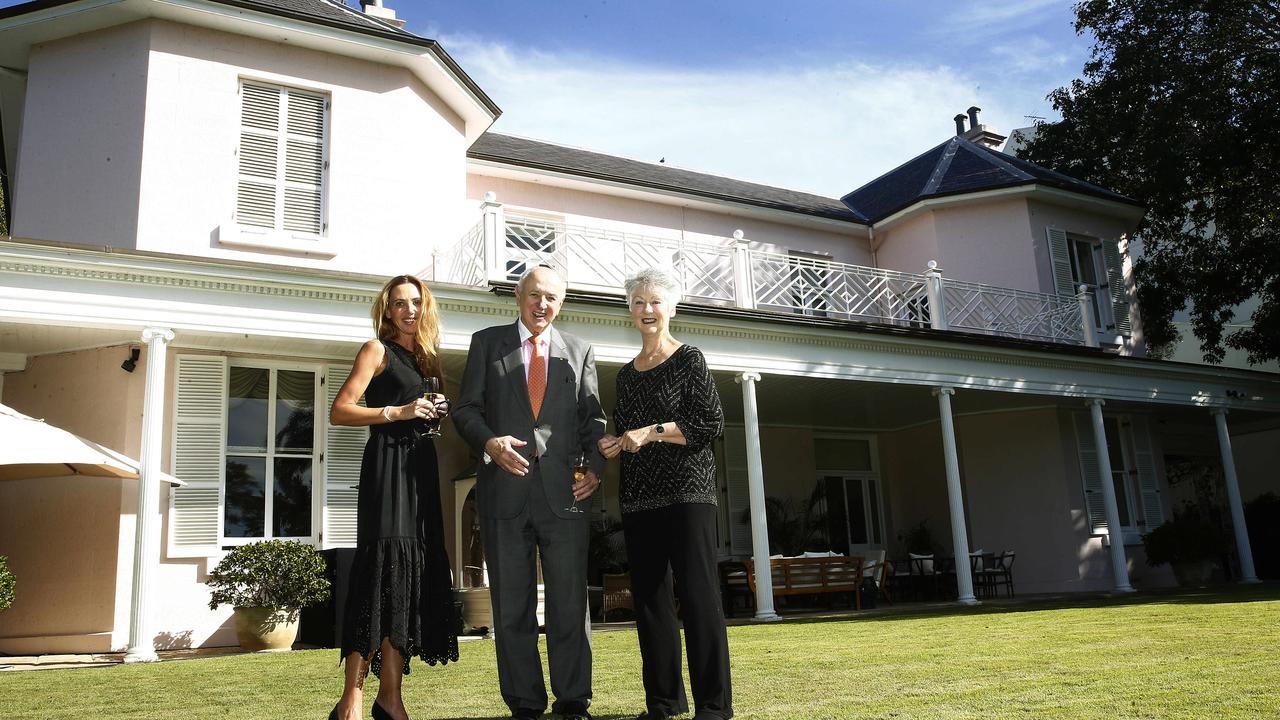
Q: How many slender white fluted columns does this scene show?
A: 5